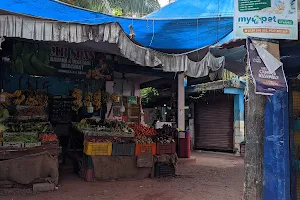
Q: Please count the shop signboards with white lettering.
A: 1